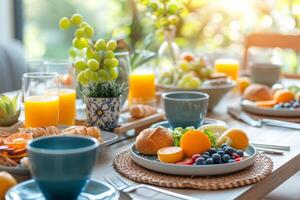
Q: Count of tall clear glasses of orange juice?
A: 4